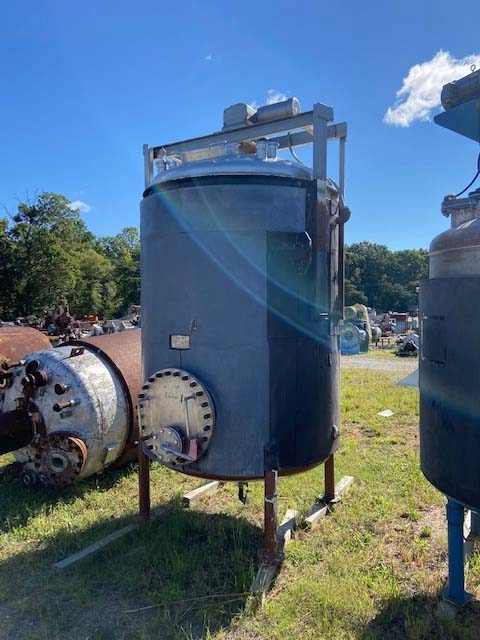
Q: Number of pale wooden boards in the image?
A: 4